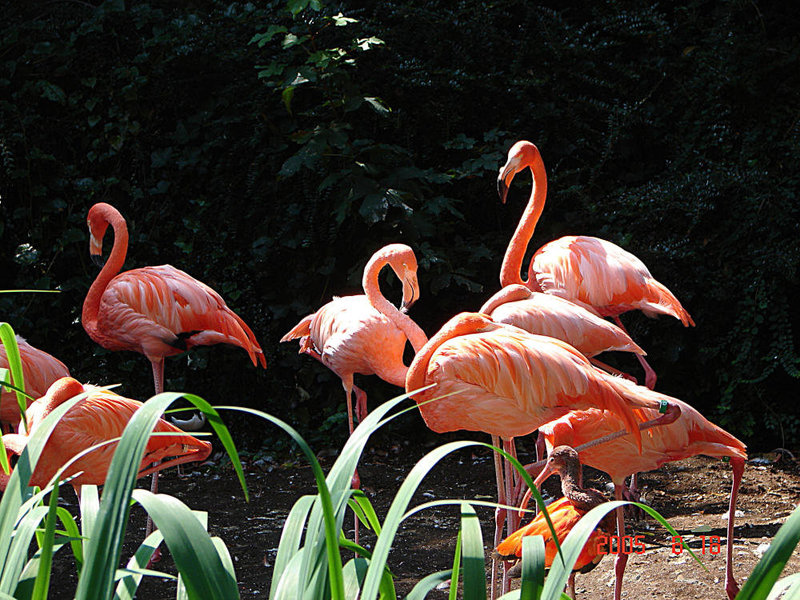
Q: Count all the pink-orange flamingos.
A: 8